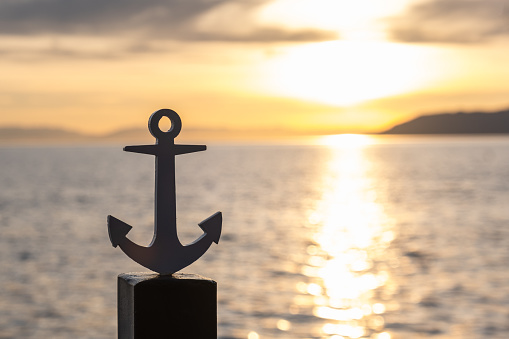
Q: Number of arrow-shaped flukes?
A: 2